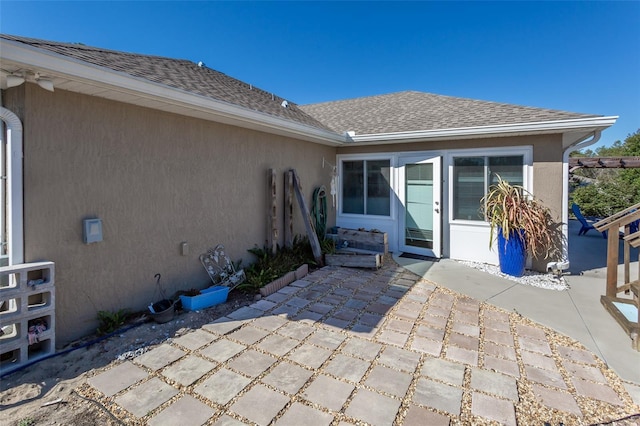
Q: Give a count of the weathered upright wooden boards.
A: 3